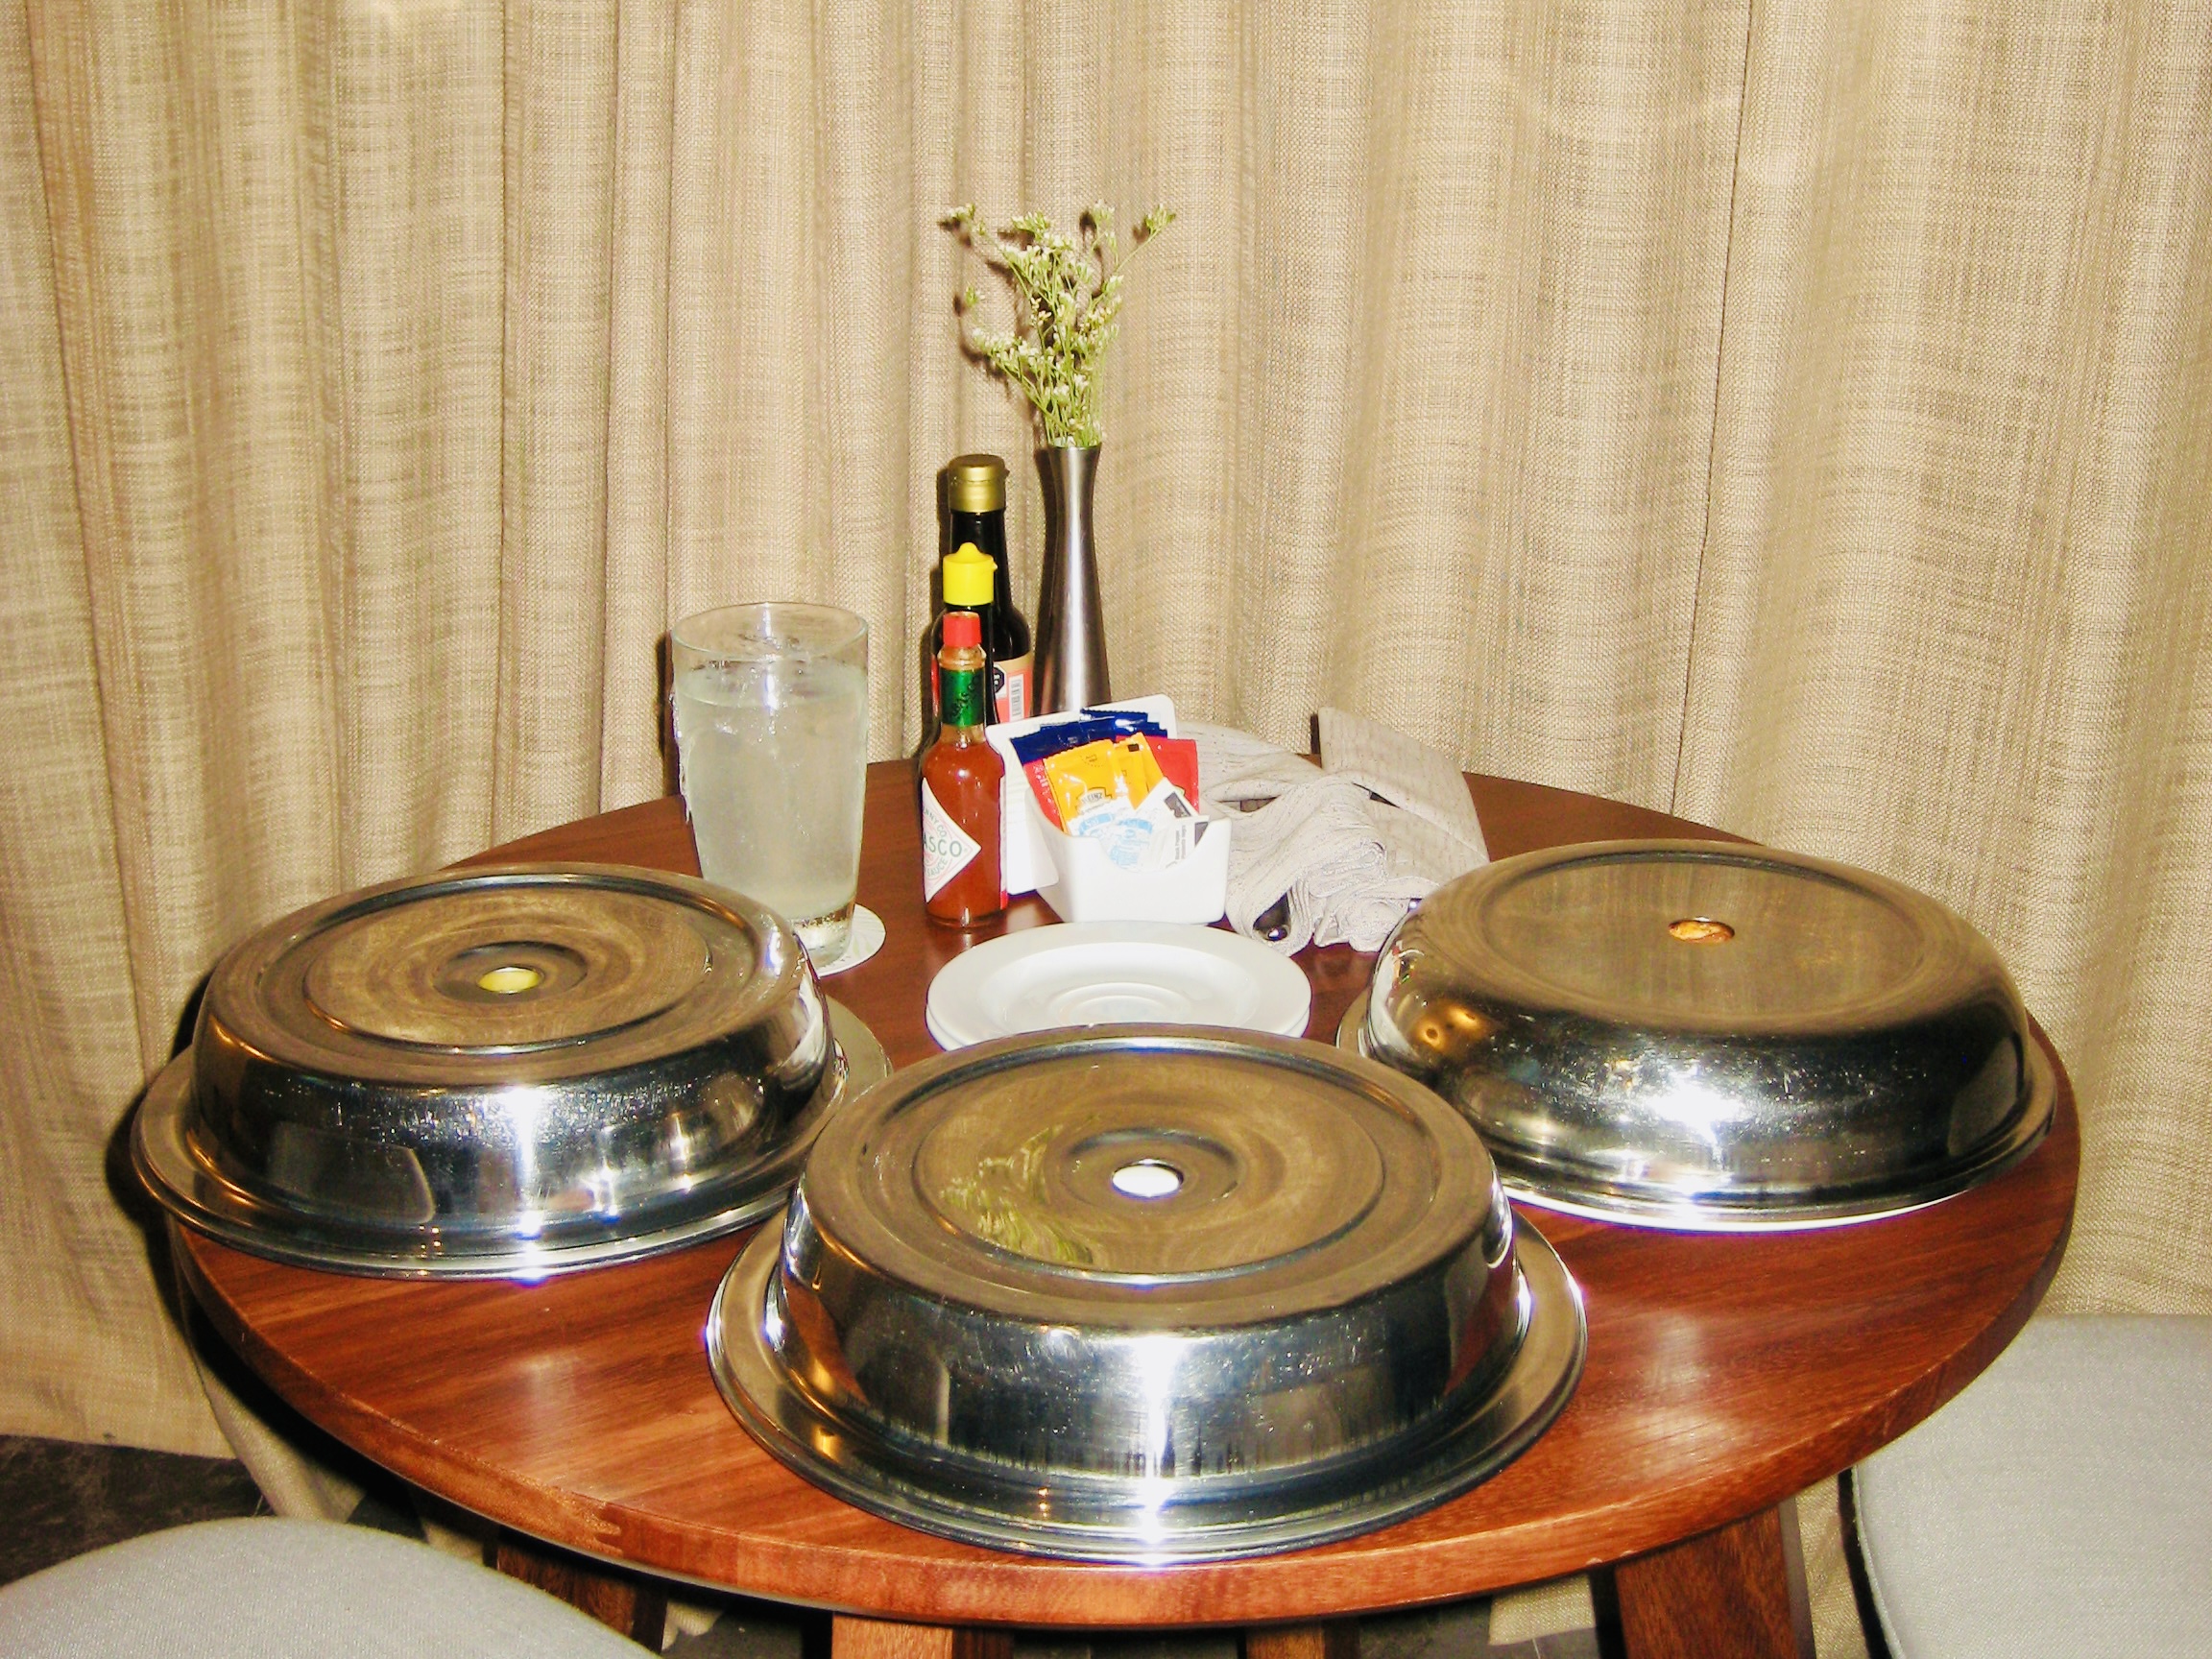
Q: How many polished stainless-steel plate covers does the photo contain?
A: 3